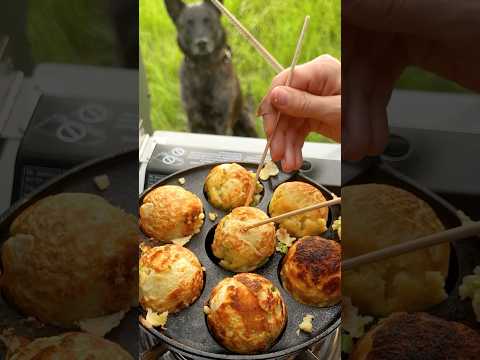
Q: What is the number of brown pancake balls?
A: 7